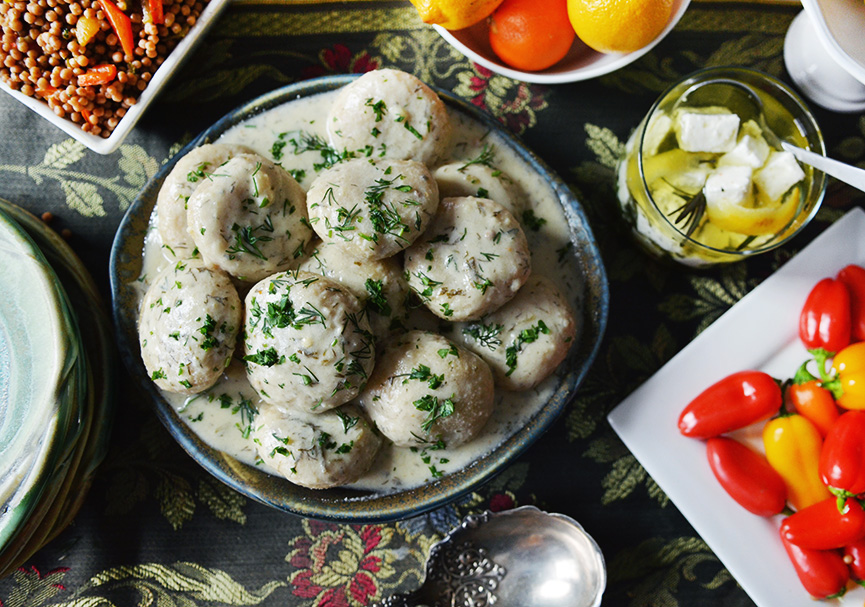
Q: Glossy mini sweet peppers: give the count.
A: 11